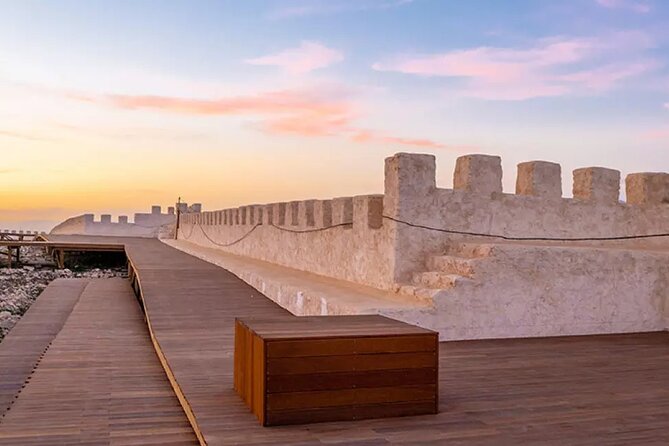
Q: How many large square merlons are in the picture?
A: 5